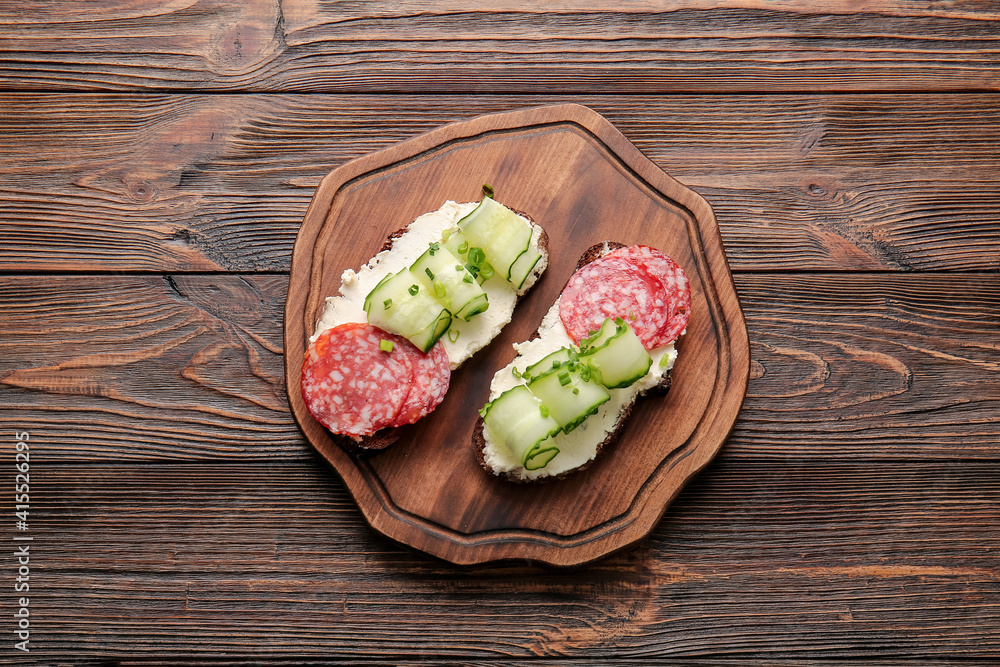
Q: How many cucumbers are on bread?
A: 6